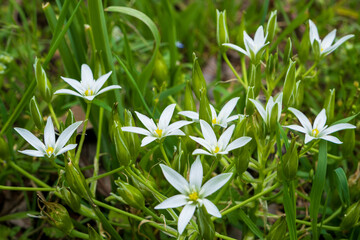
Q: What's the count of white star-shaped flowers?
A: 10